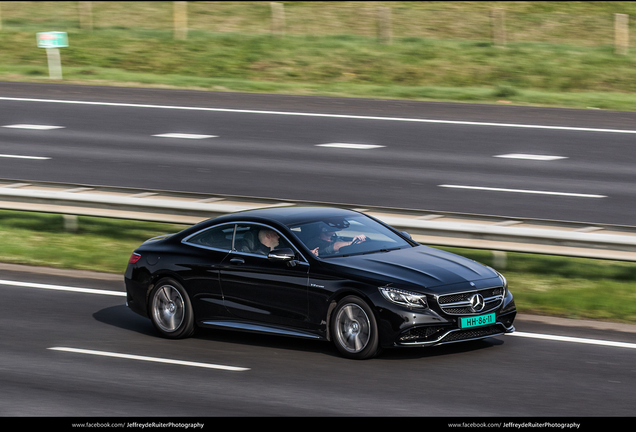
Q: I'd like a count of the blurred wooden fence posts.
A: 6